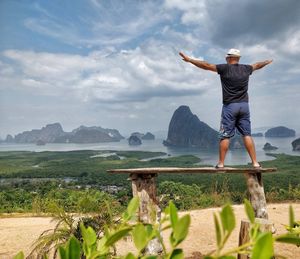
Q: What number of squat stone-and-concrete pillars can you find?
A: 0